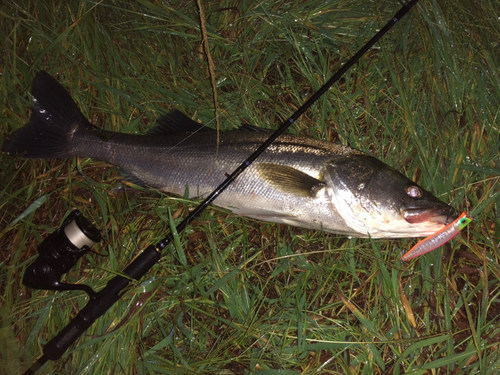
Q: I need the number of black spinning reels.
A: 1